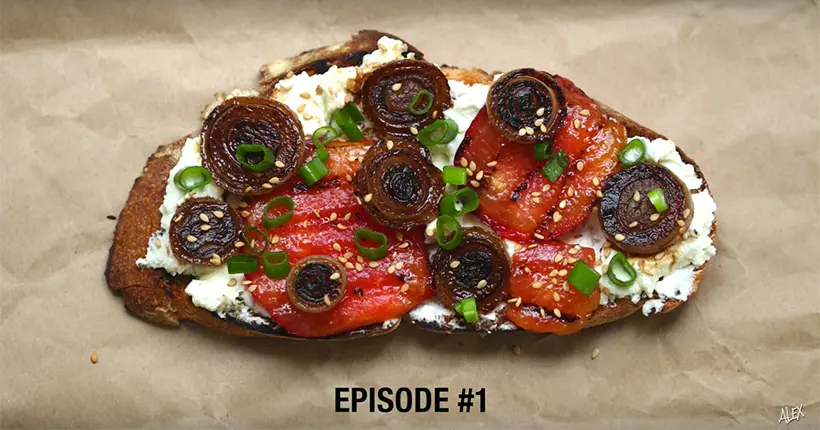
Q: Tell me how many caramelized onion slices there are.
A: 8